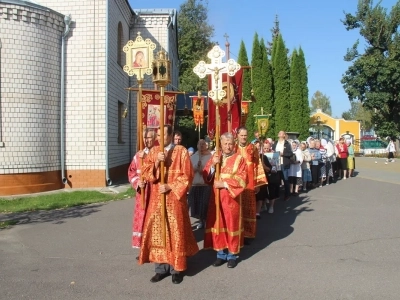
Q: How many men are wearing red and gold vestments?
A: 4